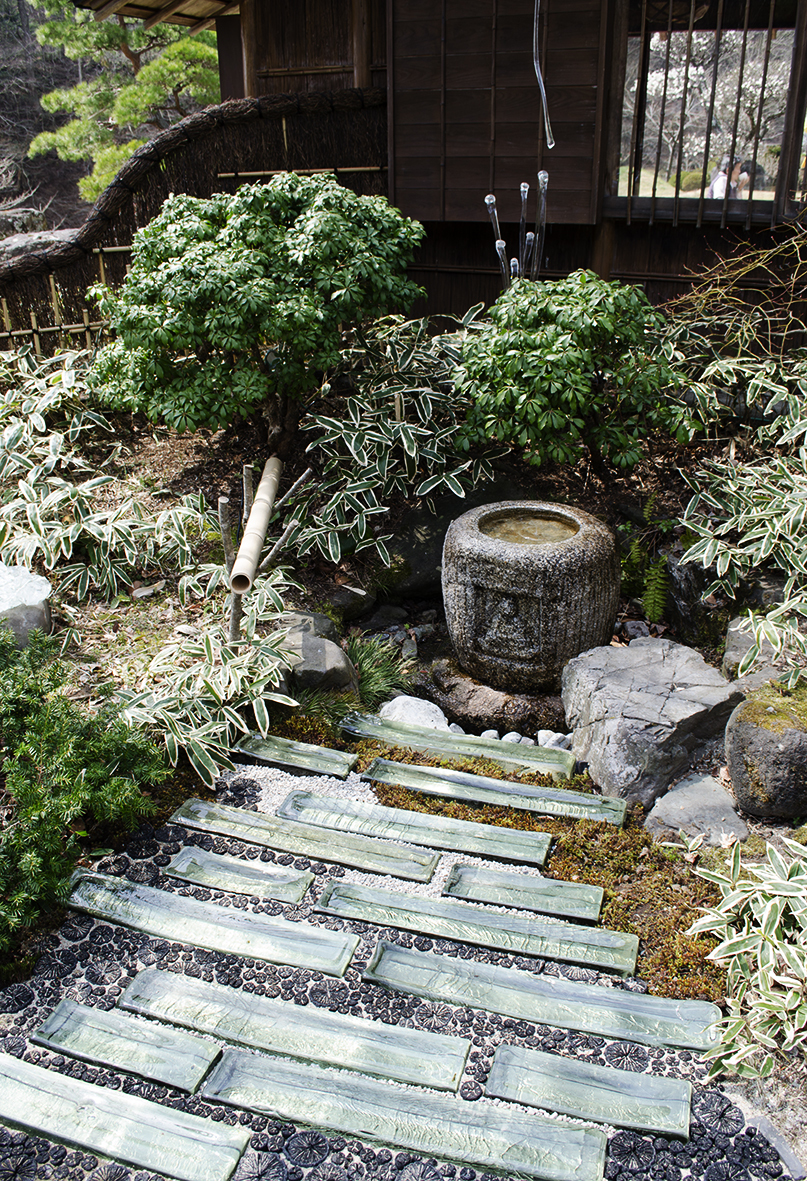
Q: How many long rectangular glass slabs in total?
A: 15